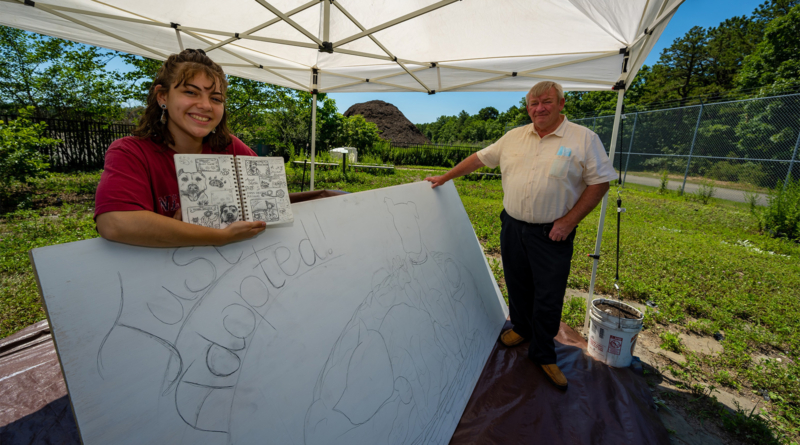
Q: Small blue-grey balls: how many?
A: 0